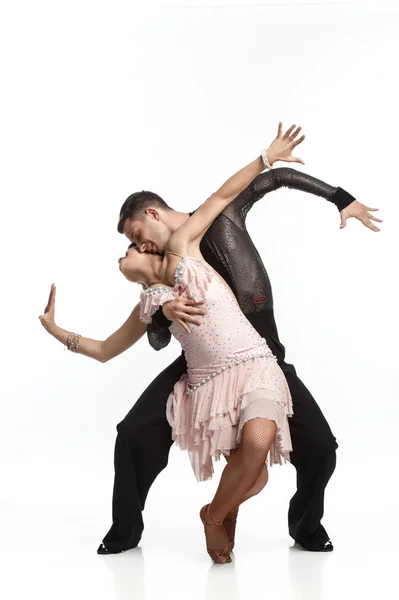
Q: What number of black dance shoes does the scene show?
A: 2